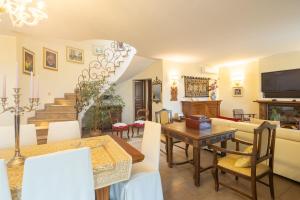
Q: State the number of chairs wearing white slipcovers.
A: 5